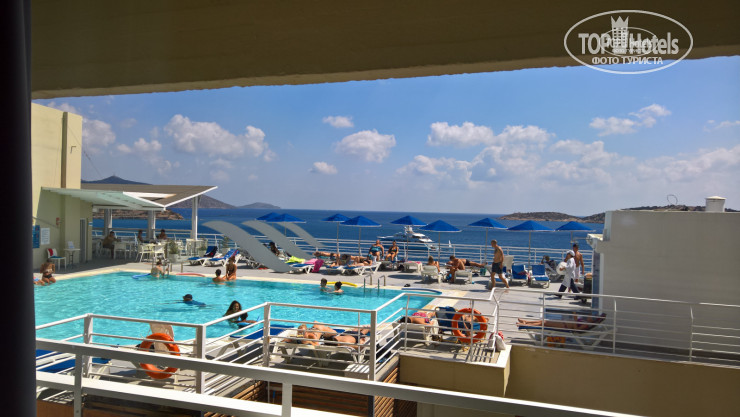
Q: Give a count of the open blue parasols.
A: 9